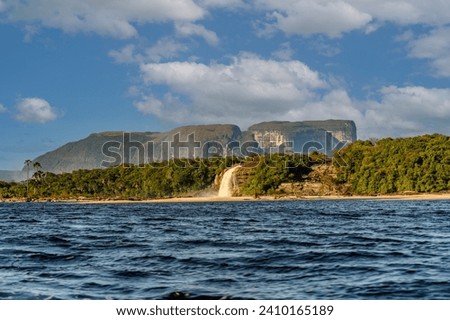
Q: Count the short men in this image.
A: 0